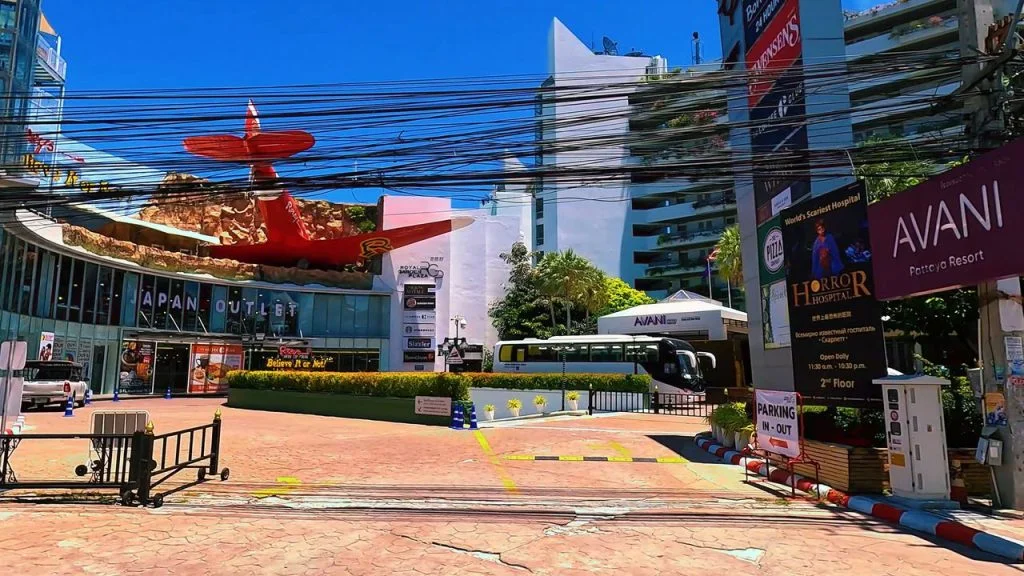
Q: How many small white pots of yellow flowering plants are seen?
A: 4